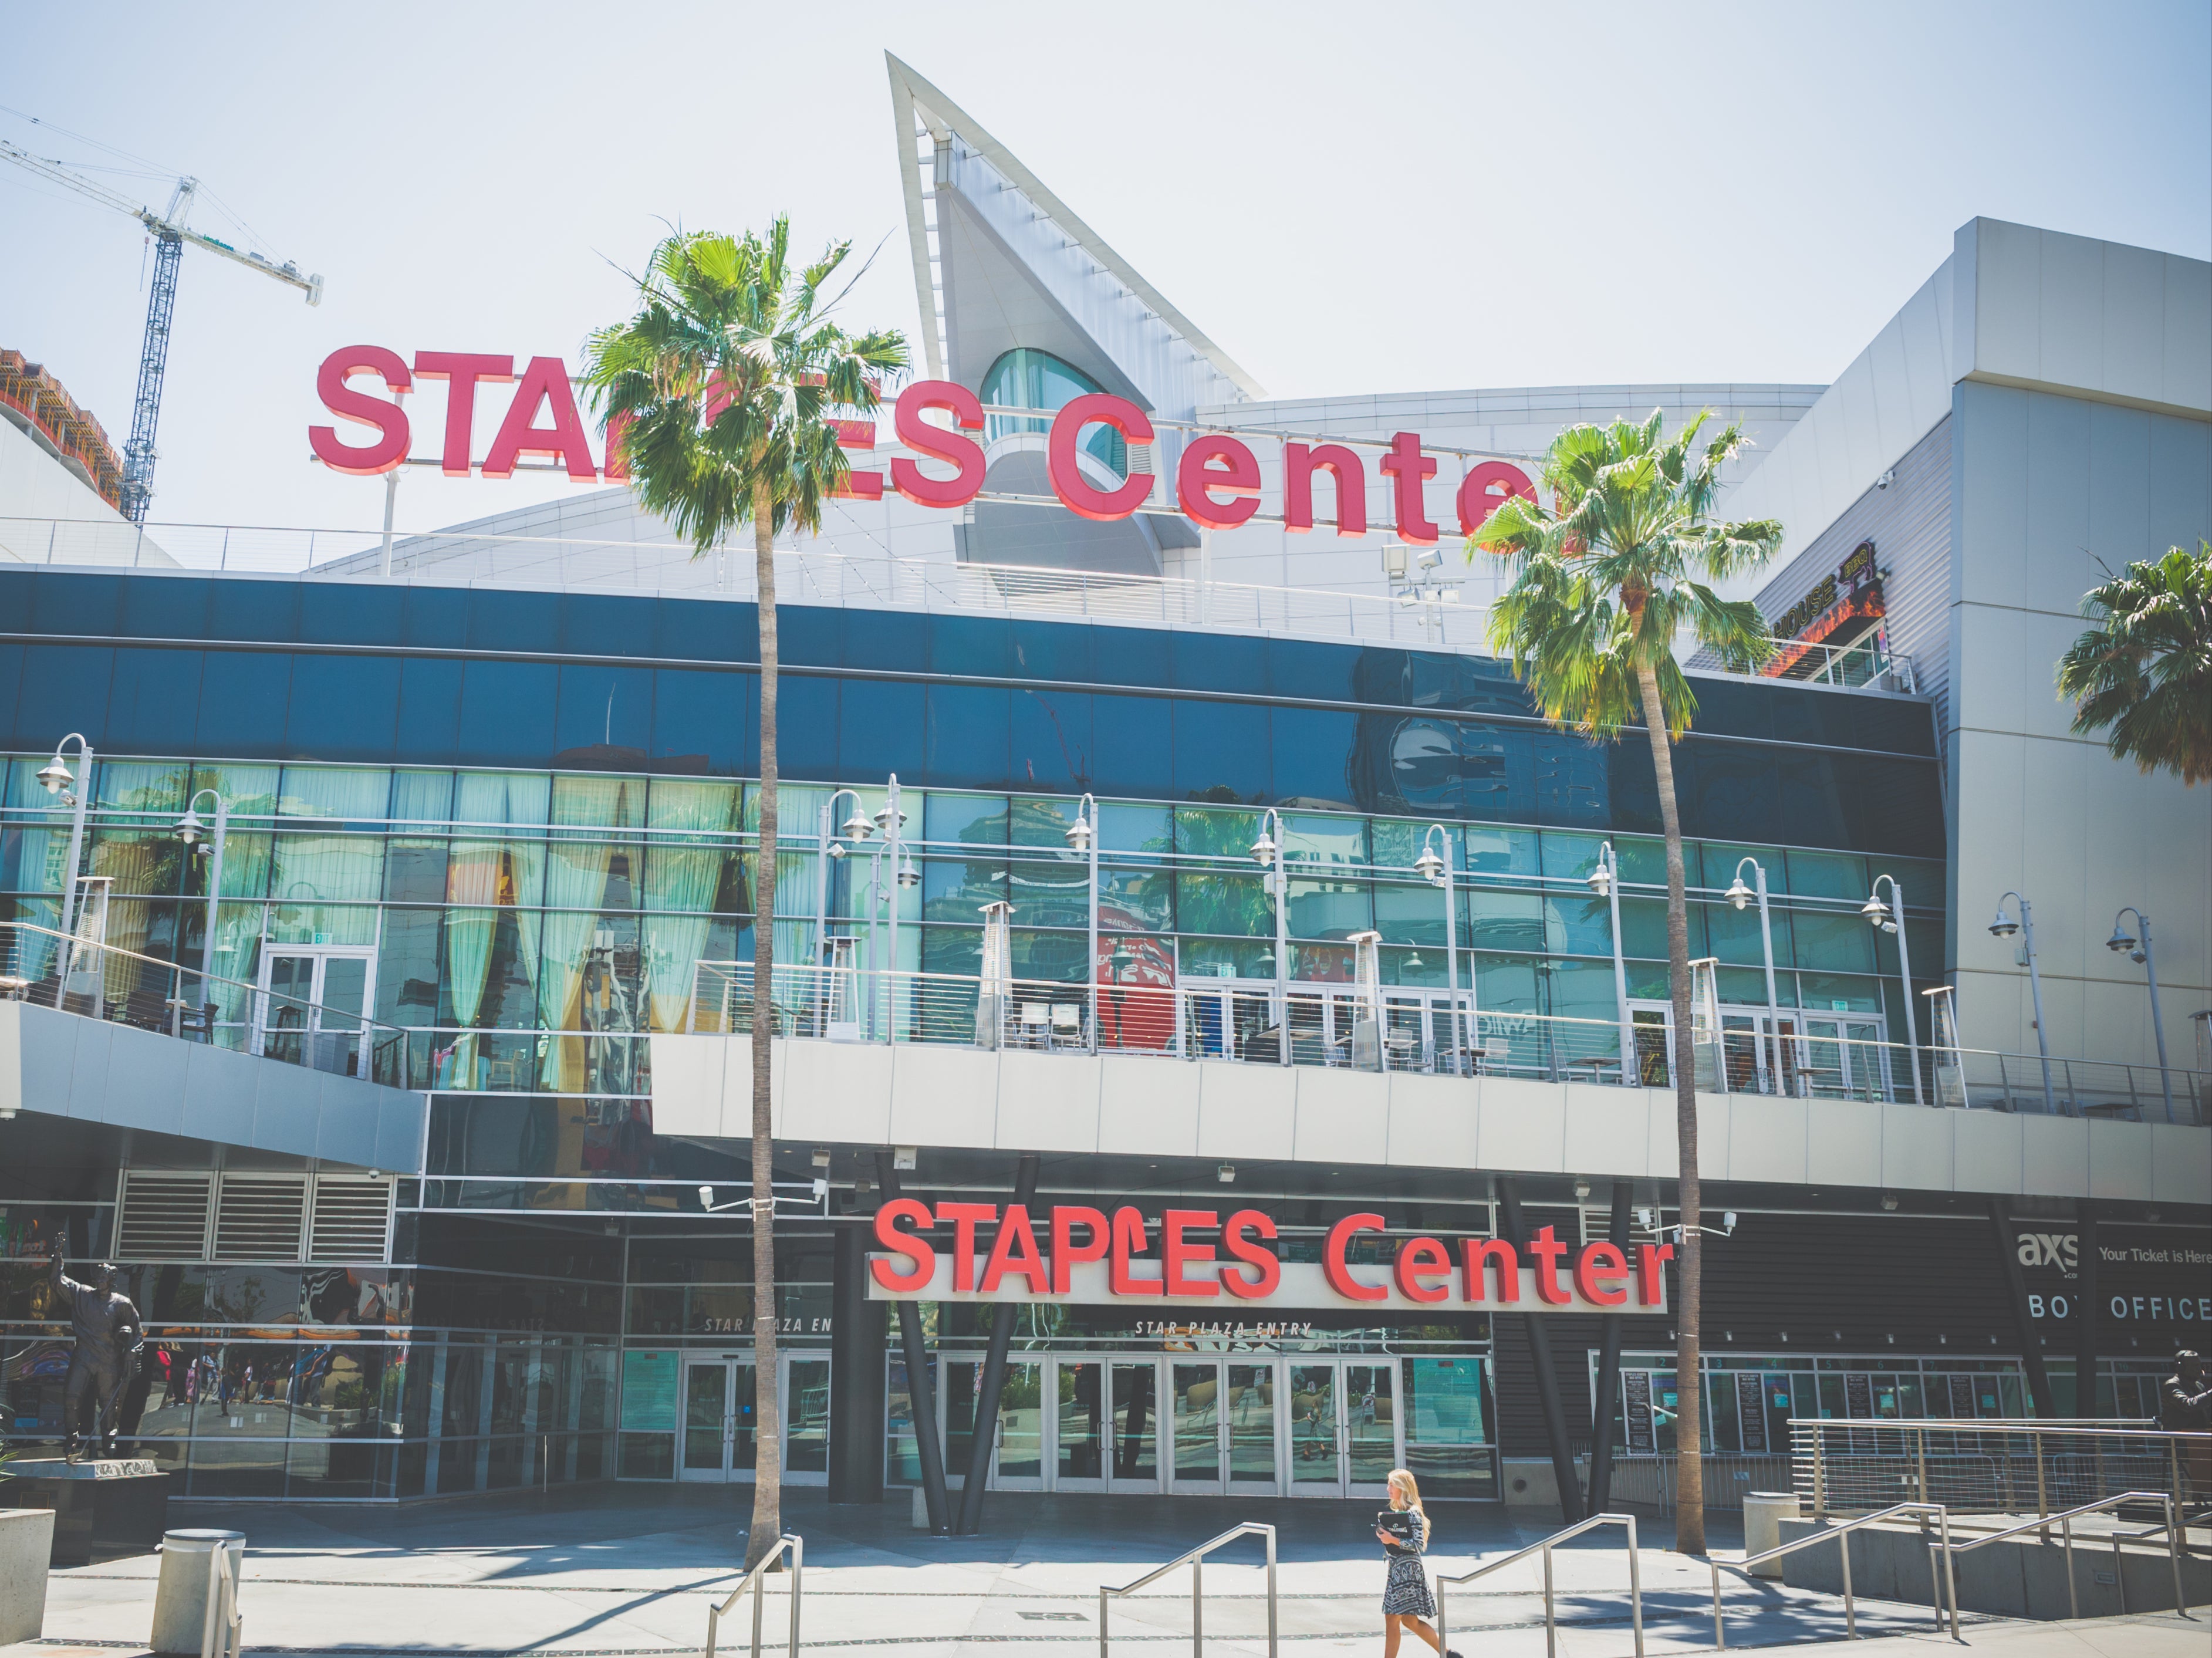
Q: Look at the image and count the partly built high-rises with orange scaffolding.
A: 1